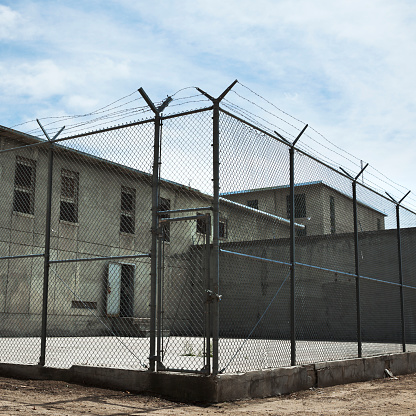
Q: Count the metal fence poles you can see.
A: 6